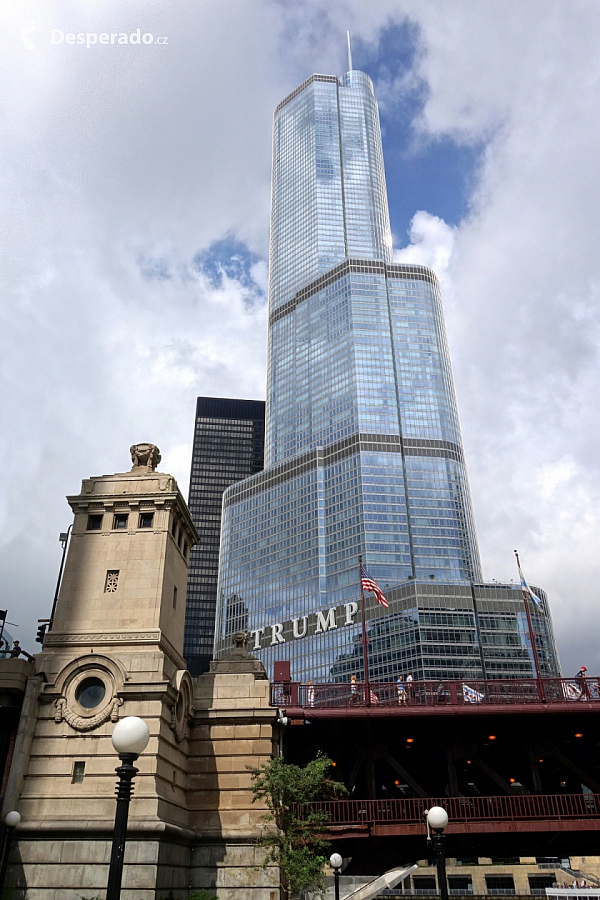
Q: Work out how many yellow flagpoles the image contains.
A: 0